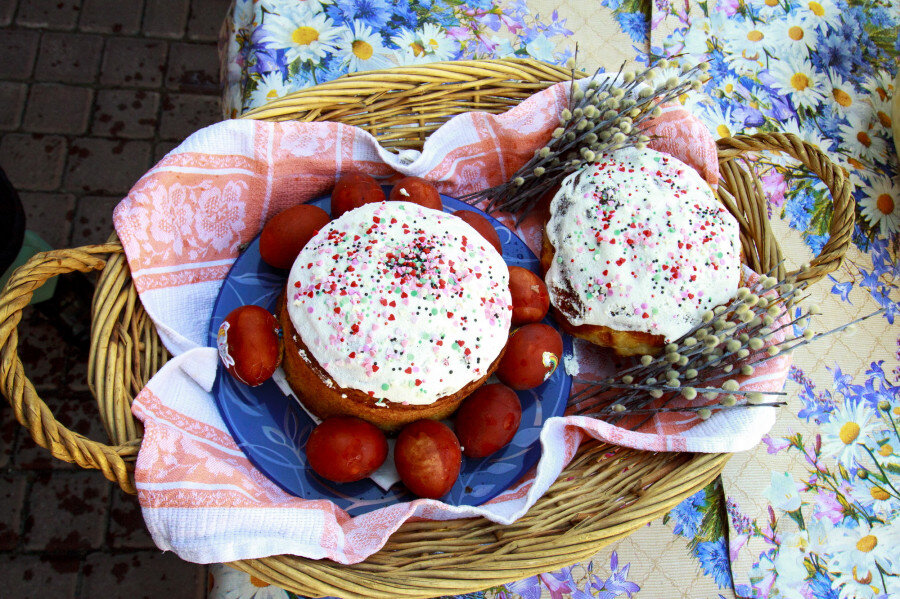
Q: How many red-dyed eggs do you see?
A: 10